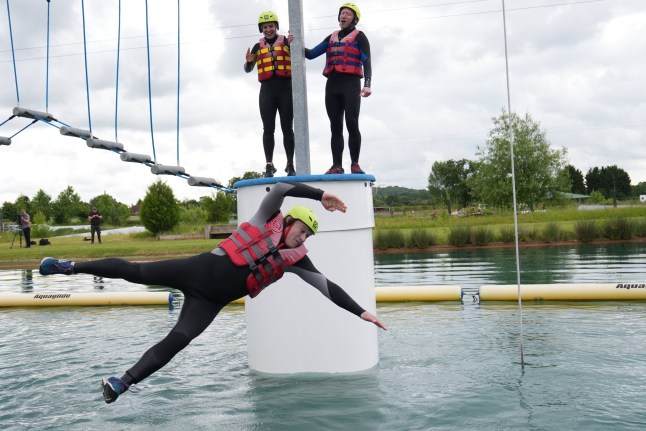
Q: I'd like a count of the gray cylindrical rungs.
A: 7